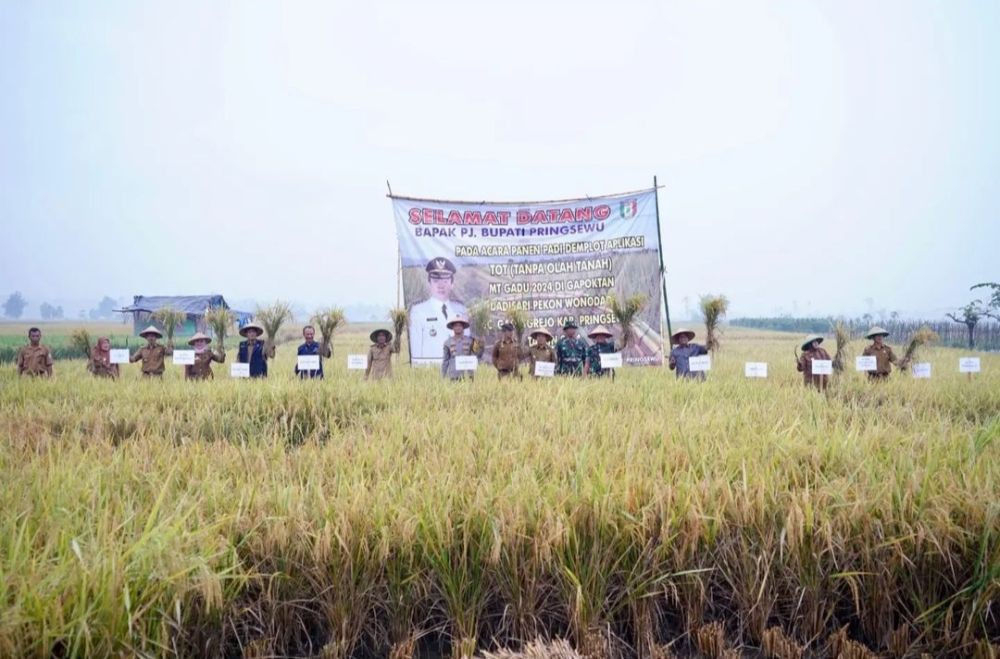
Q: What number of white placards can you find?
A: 14